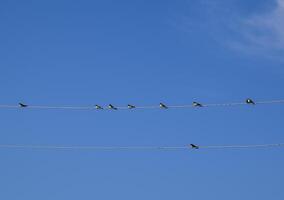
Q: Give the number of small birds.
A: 8